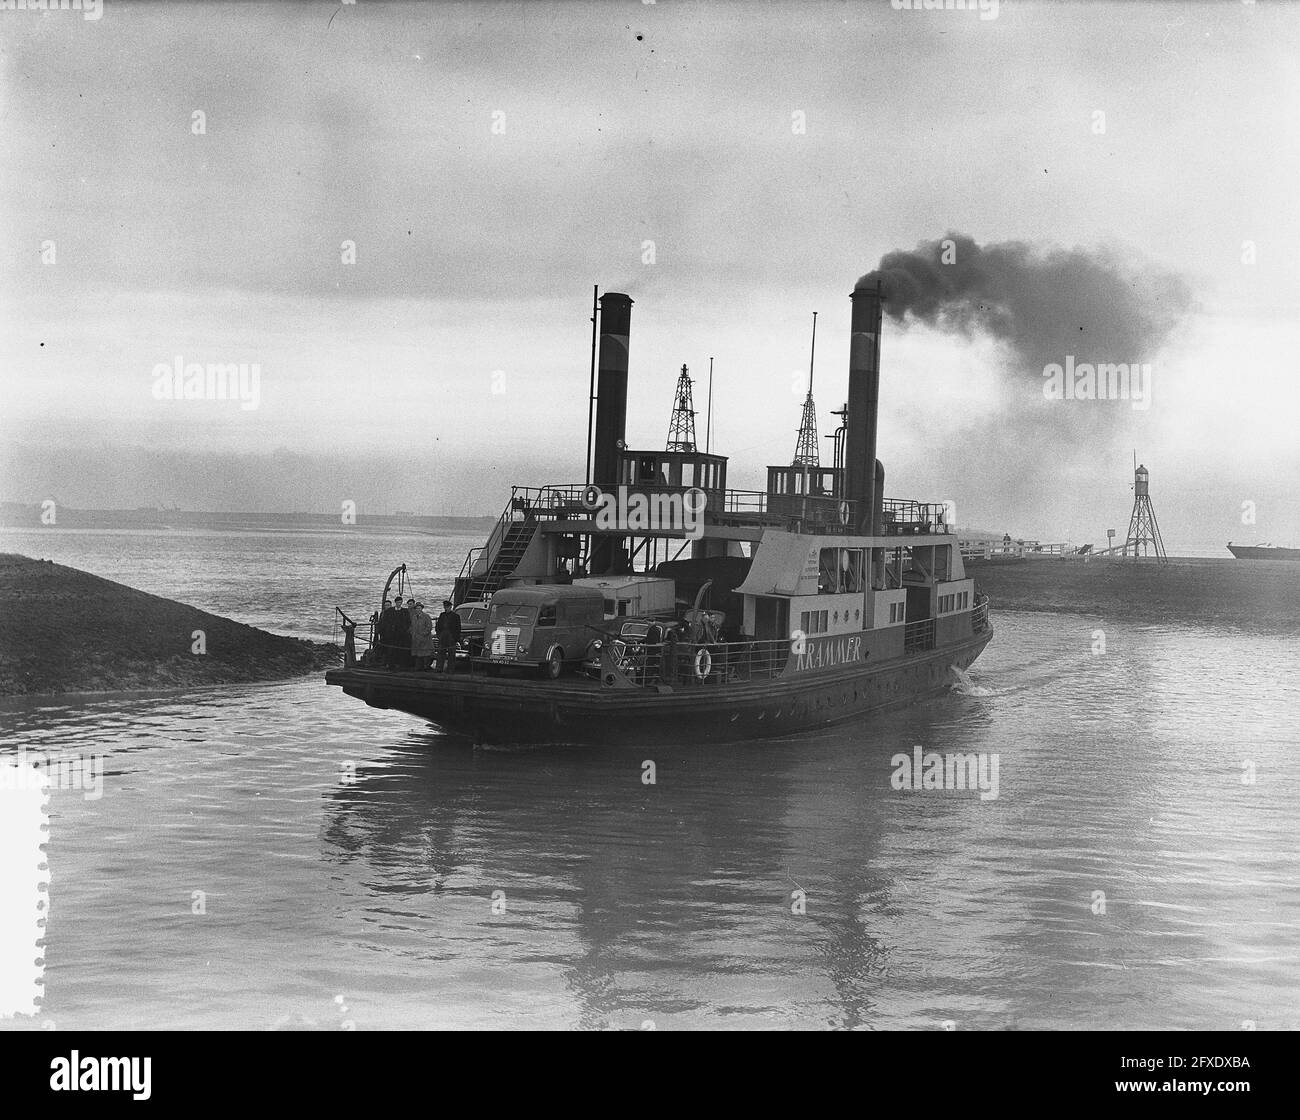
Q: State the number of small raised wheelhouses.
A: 2